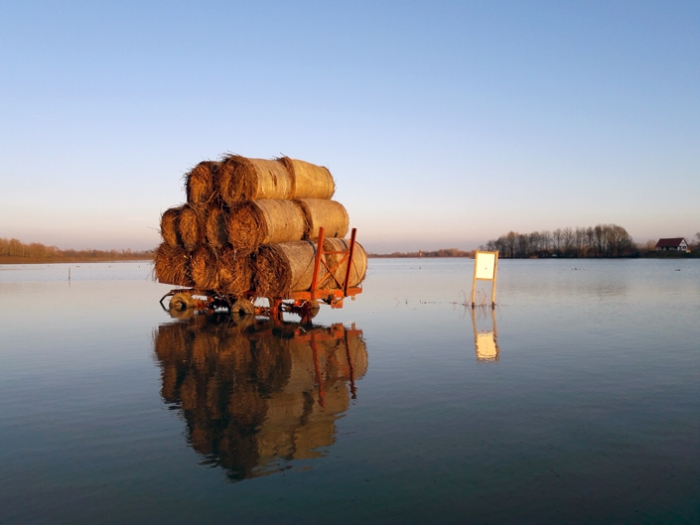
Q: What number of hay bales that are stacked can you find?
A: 13